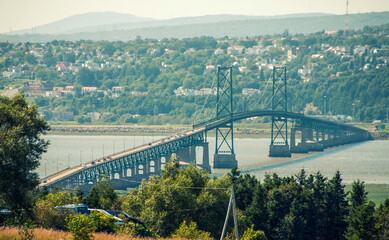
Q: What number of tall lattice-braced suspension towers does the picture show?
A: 2